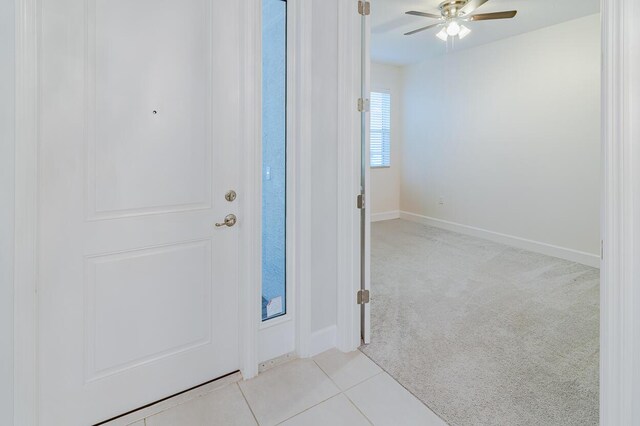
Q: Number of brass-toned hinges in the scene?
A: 4